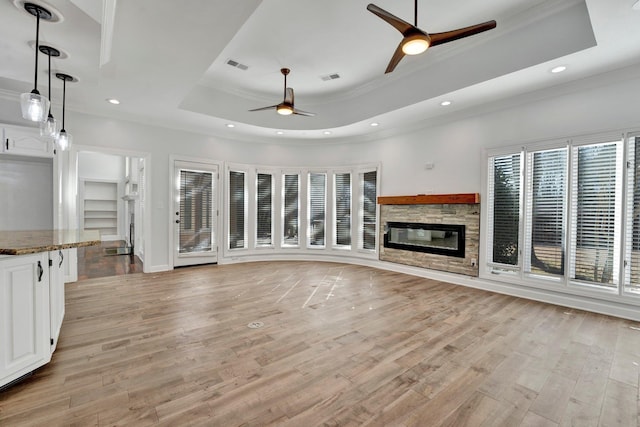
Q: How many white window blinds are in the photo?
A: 11